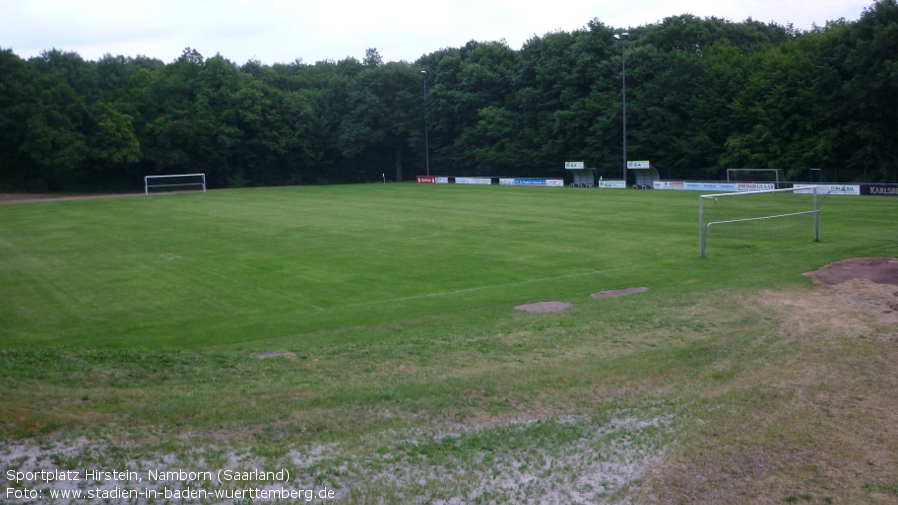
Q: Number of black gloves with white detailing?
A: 0